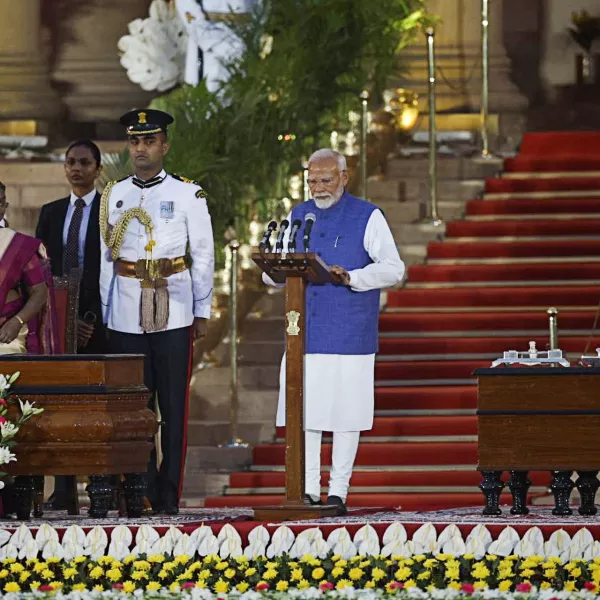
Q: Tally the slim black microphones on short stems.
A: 4